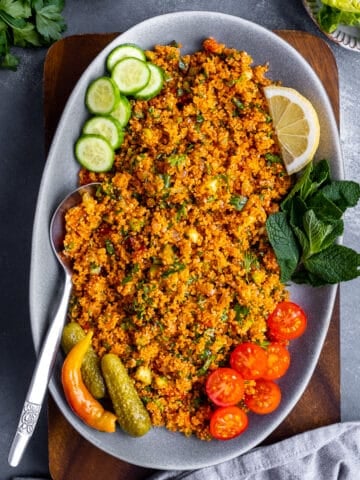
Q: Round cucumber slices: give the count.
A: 7